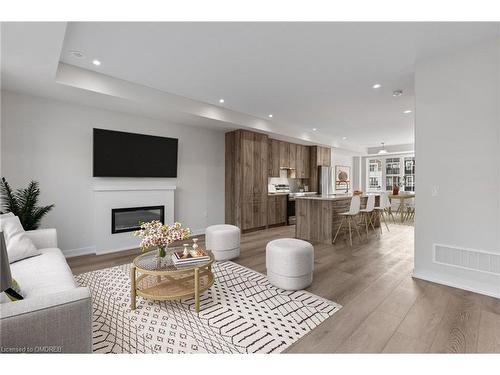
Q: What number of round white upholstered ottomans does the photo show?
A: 2